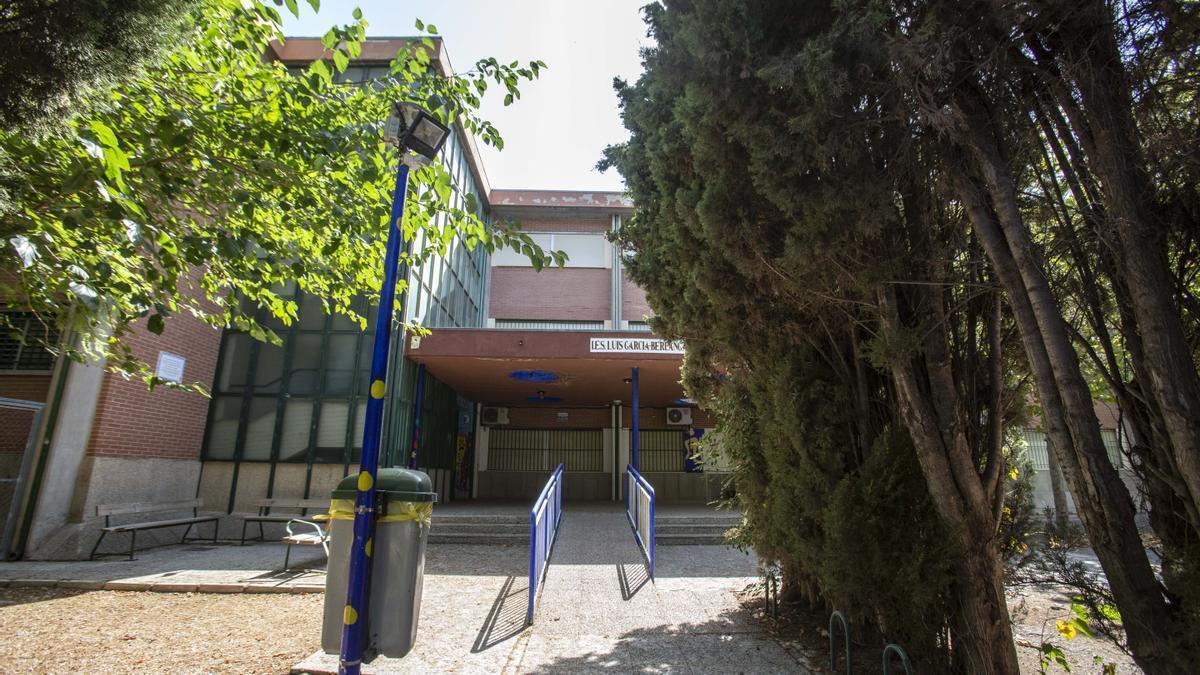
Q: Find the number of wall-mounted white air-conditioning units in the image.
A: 2